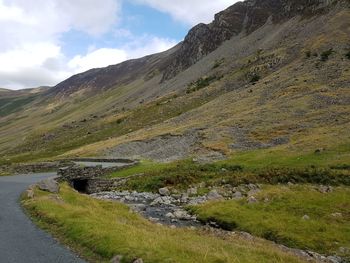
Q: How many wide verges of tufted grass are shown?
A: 1